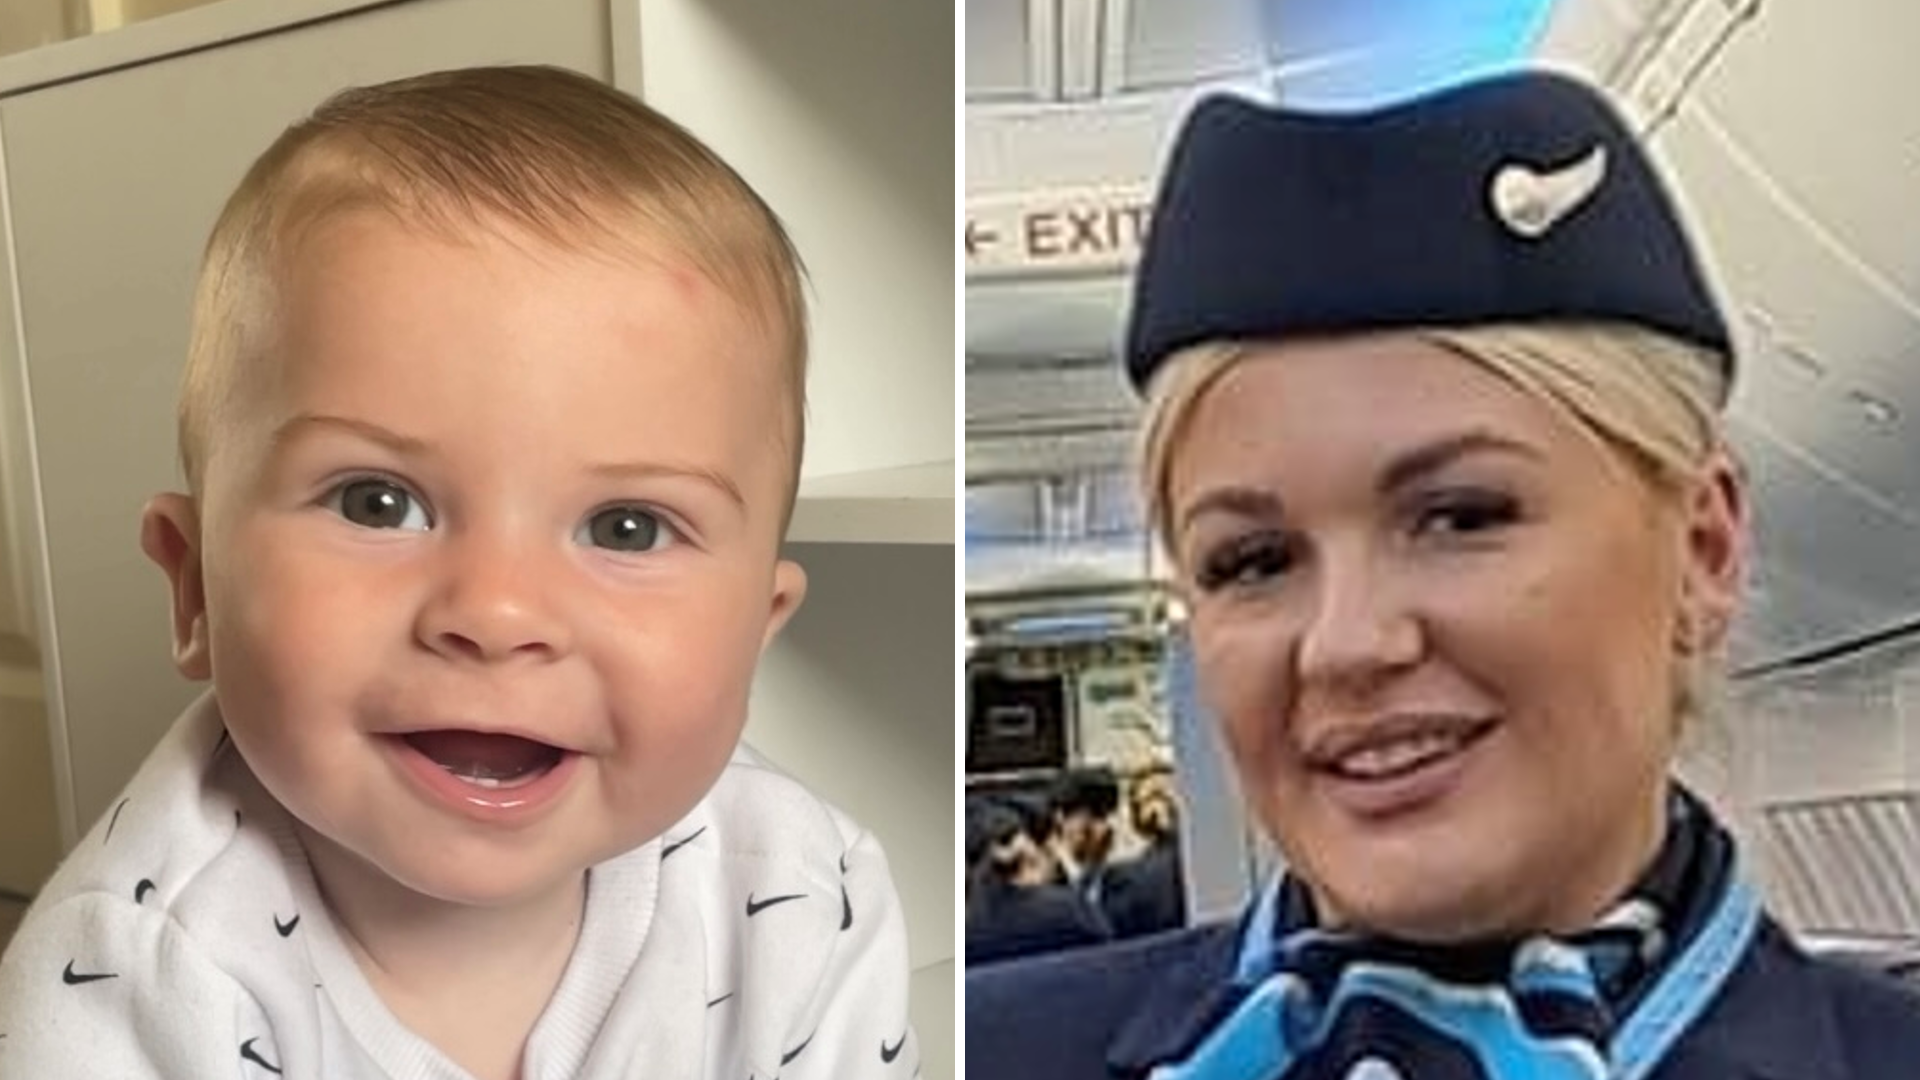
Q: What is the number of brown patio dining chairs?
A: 0